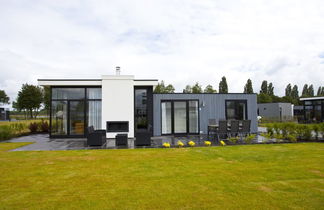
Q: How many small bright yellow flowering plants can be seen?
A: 5